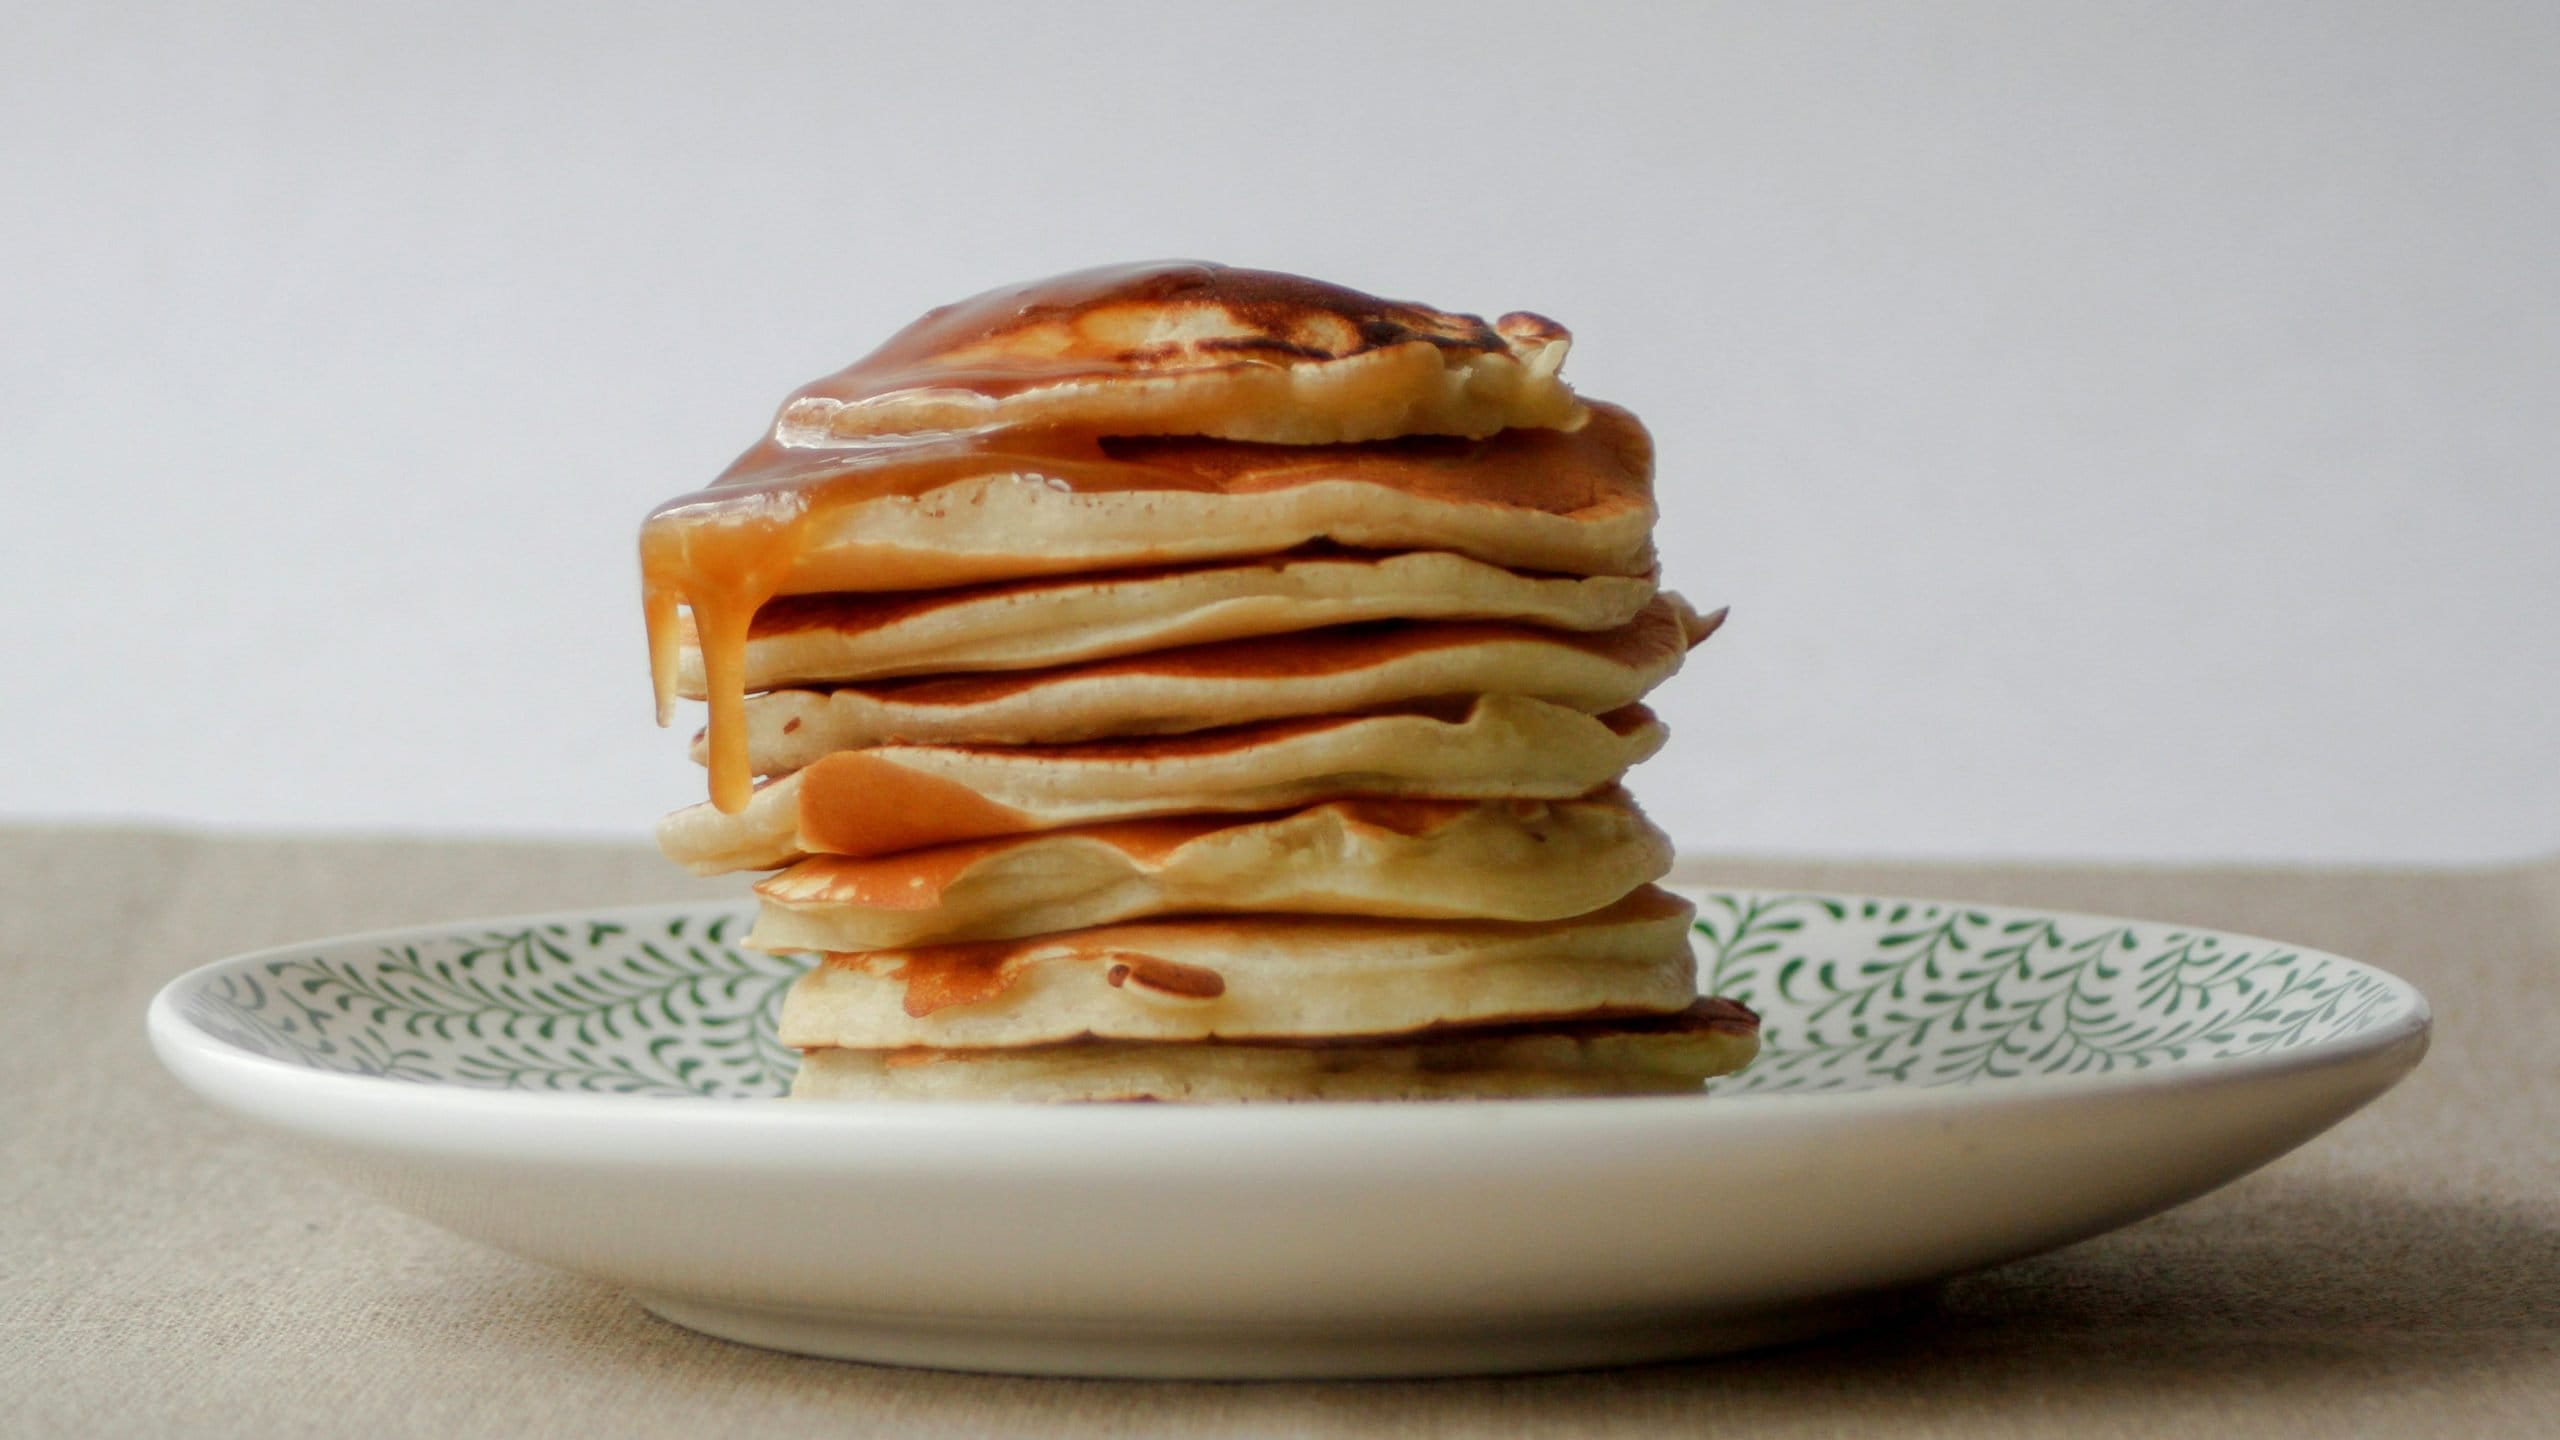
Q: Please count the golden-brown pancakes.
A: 8